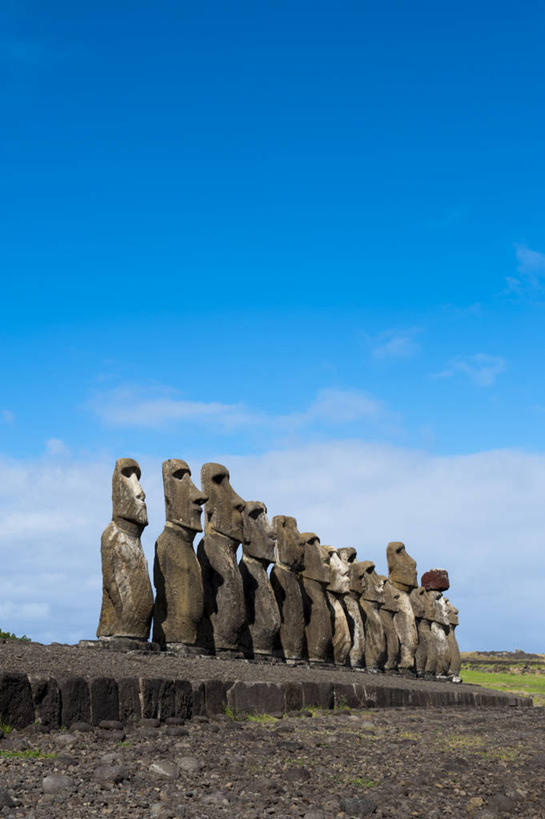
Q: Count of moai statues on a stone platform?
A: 15